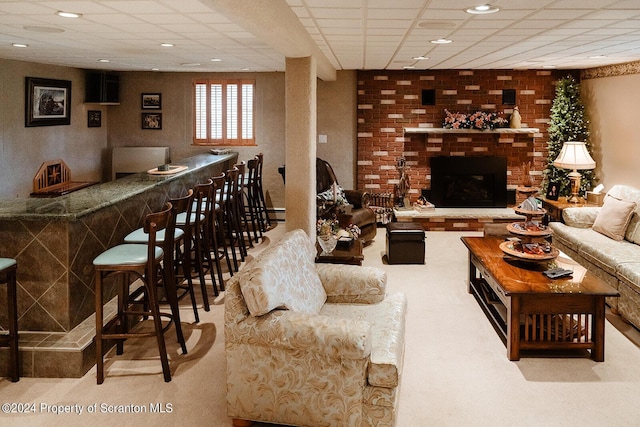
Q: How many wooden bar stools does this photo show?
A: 9